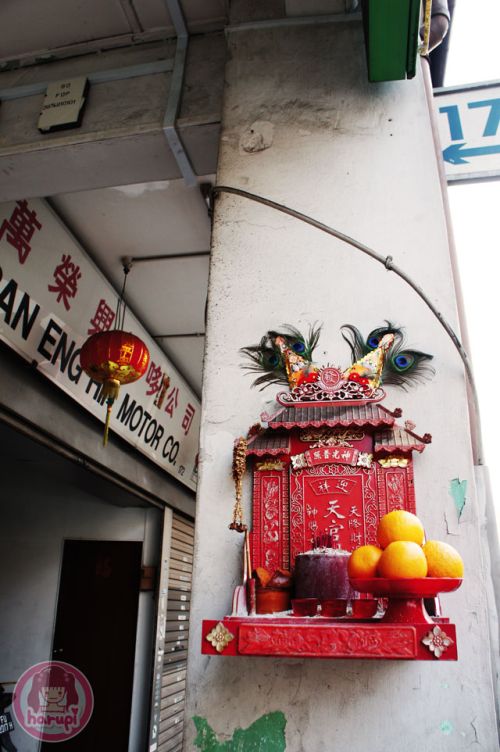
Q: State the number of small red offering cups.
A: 3